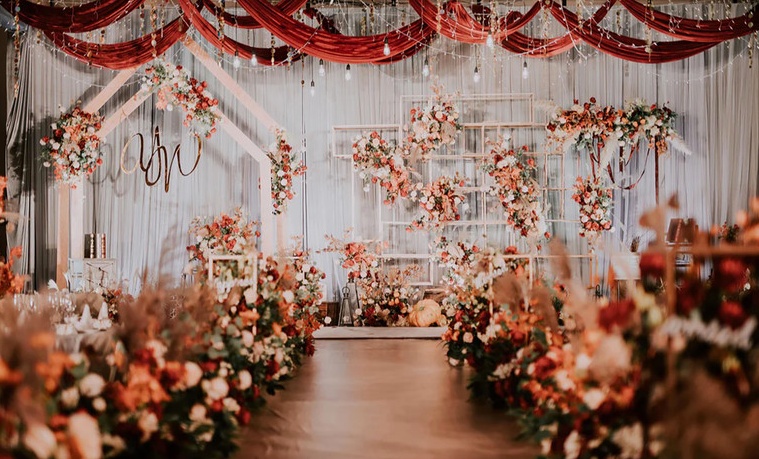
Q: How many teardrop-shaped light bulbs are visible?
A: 10